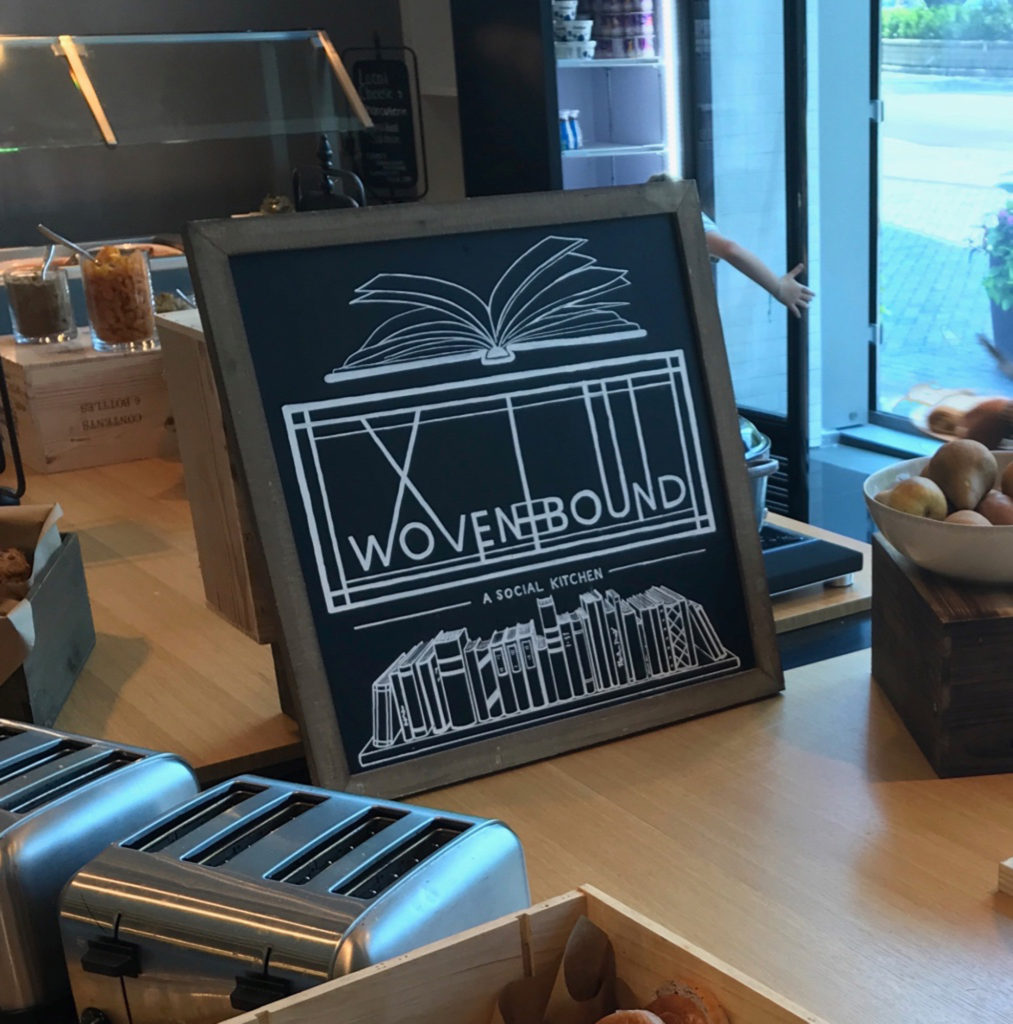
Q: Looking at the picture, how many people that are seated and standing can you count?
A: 1